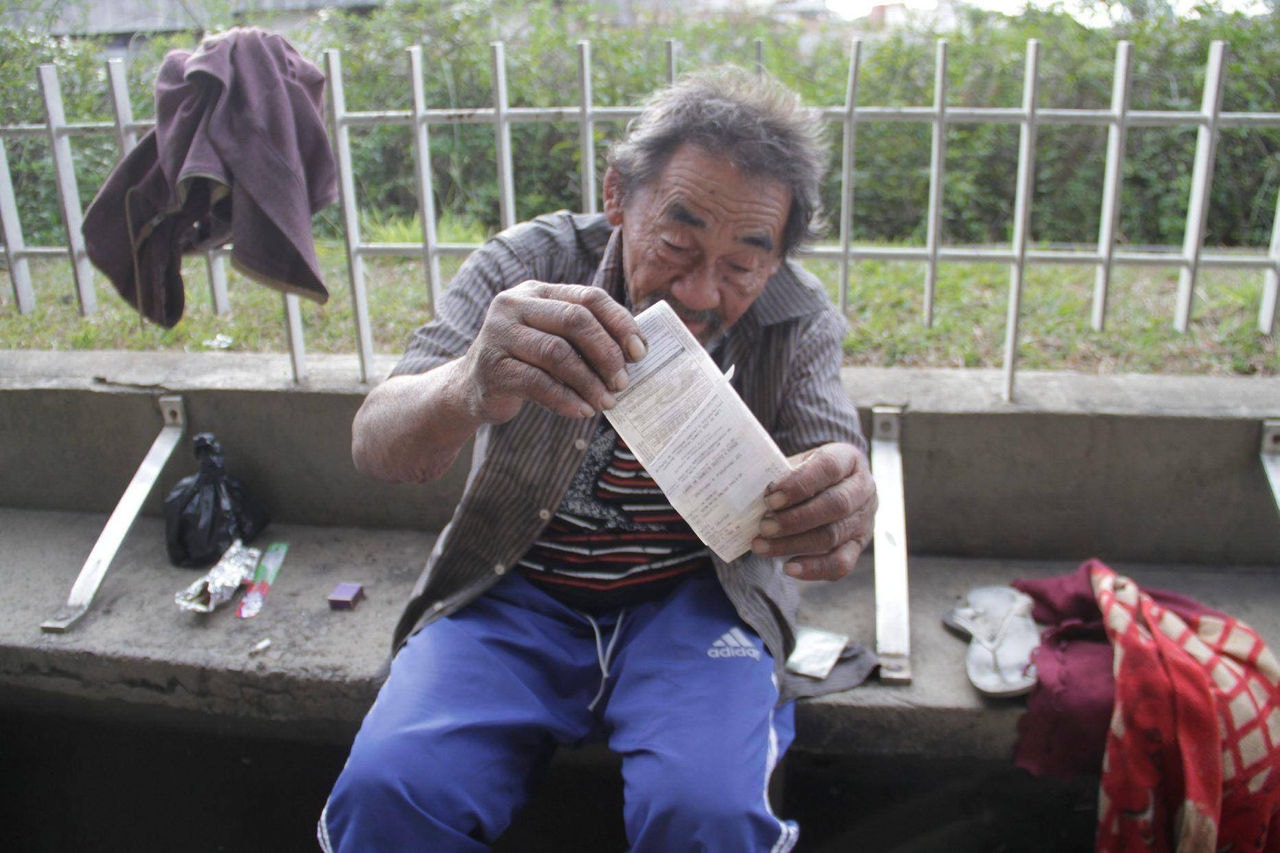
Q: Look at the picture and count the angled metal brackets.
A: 3